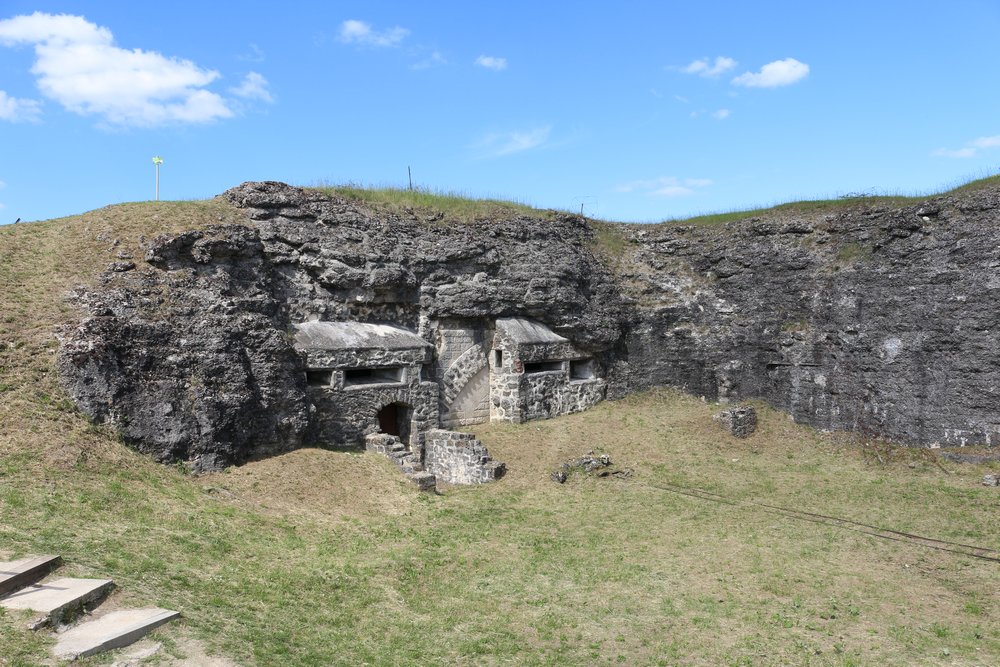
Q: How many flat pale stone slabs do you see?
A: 3